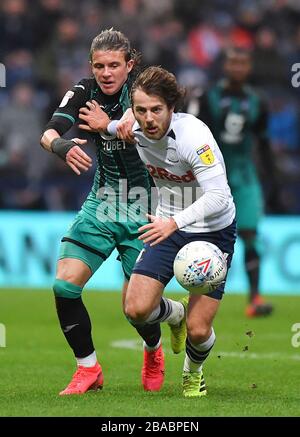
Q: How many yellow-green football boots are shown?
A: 2